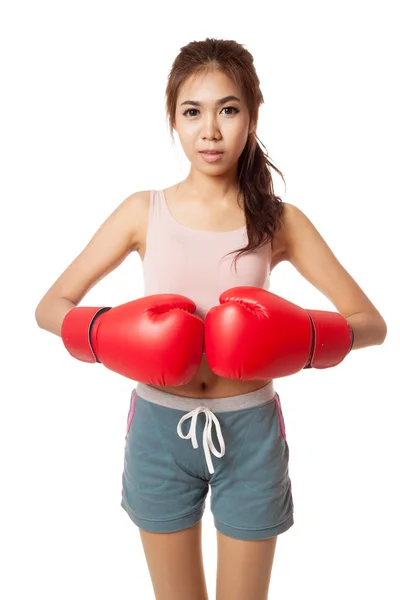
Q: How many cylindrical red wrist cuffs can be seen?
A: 2